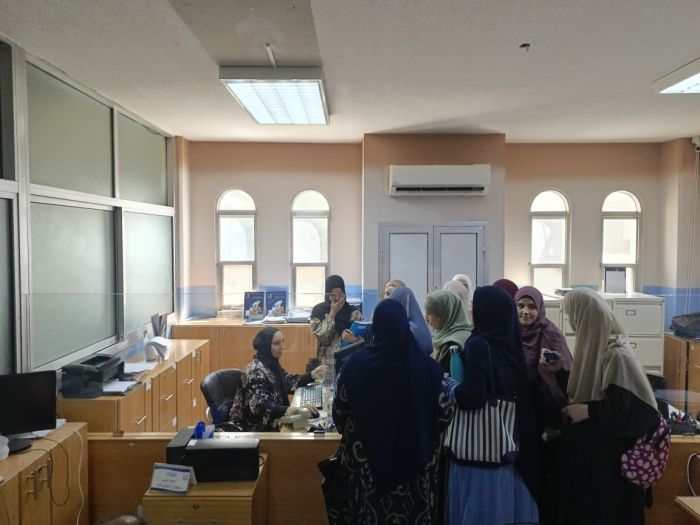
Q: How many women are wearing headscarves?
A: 12